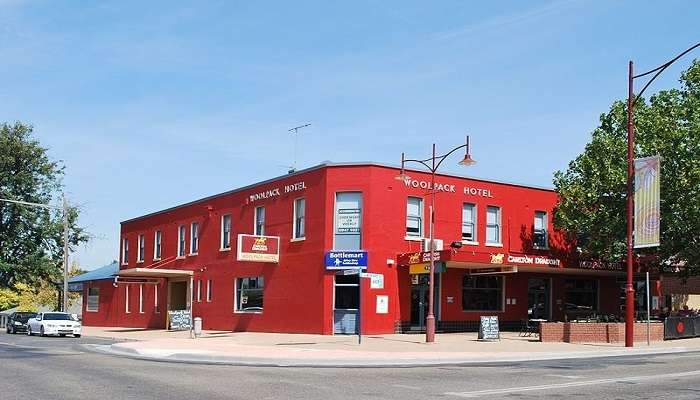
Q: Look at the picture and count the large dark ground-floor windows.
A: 3